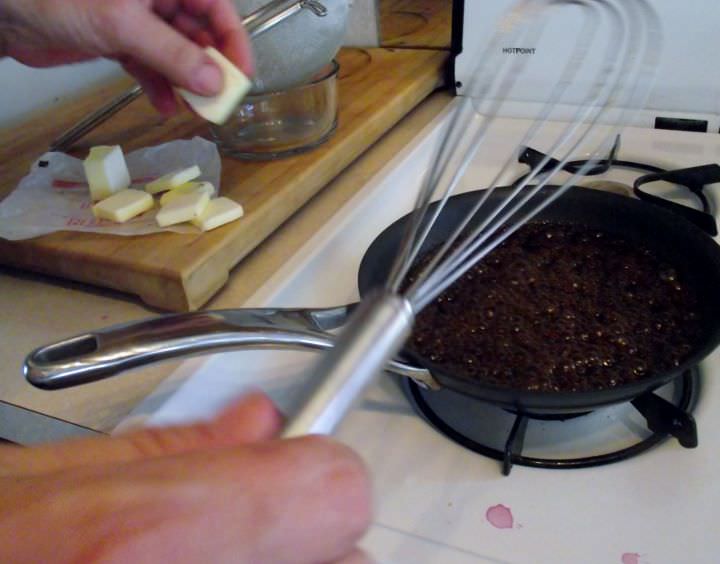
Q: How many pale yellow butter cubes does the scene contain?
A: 7